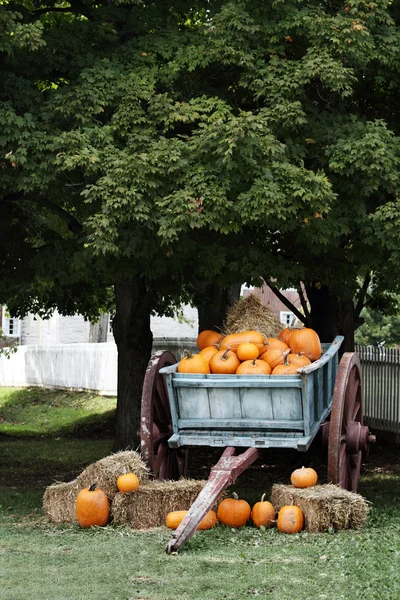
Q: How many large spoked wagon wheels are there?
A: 2